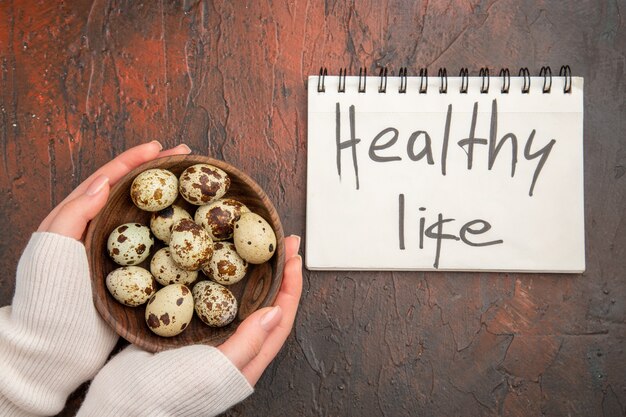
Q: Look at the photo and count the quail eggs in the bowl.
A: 12